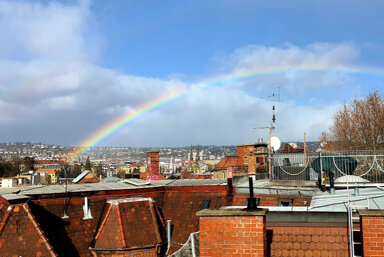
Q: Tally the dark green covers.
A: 1